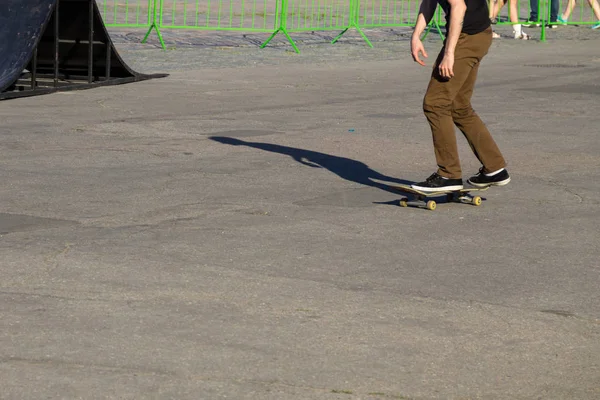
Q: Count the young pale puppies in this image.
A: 0